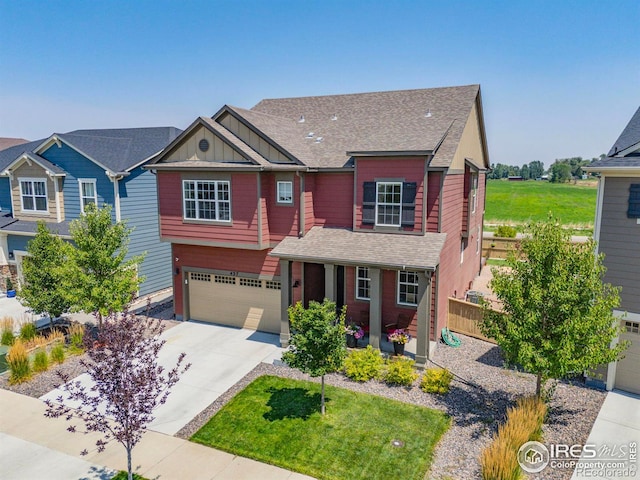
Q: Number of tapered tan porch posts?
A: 4